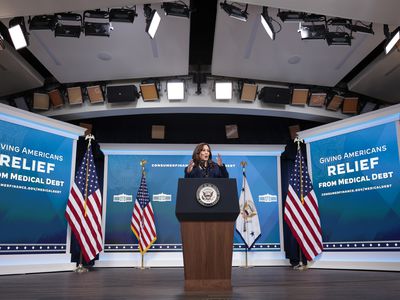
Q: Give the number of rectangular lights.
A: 6